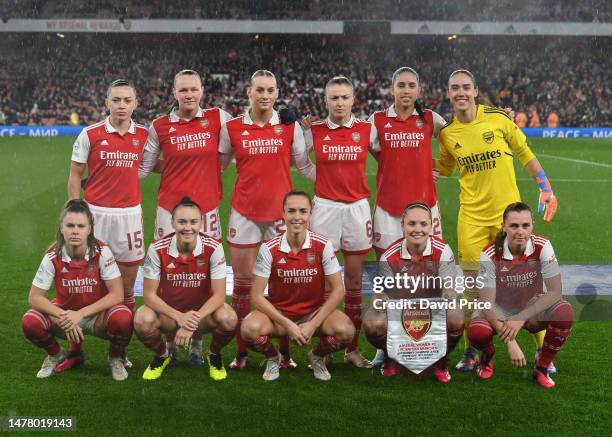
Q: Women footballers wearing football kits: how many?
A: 11